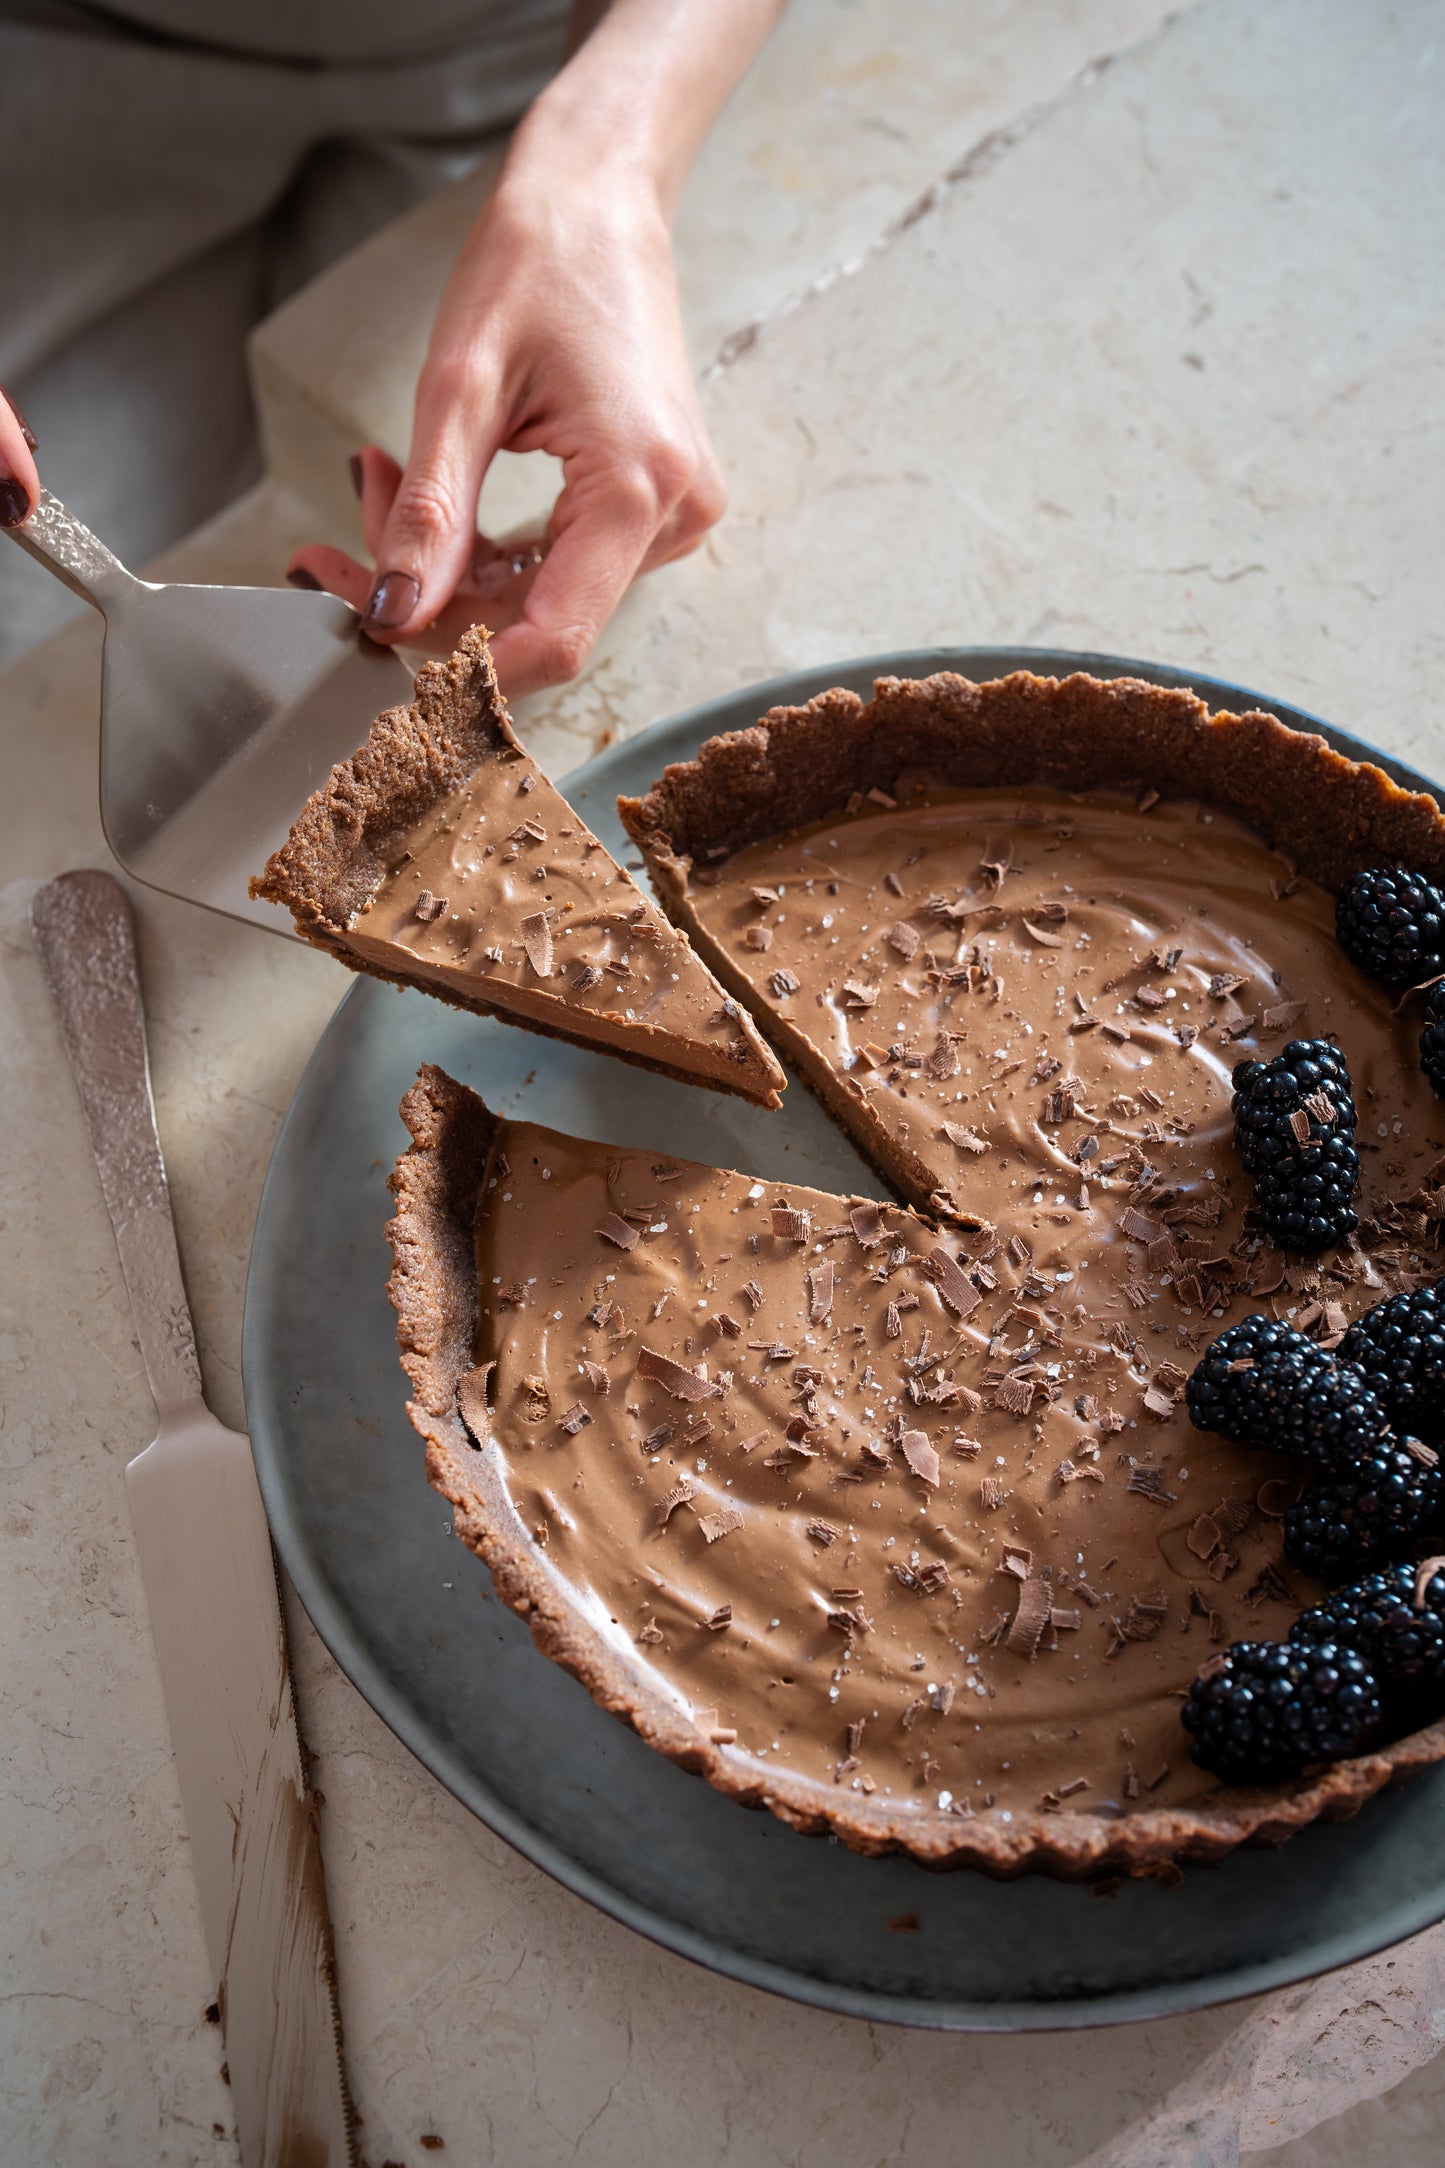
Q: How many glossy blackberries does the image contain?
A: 8